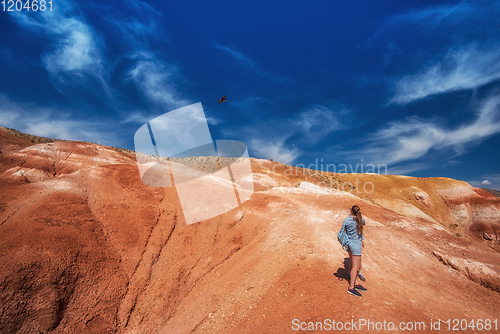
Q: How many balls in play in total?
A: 0